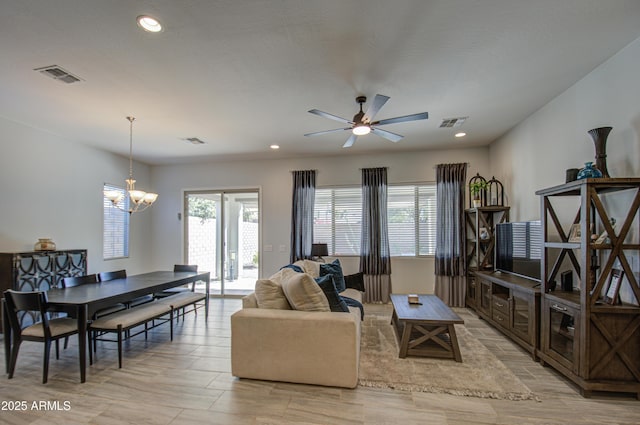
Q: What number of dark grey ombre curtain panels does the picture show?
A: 3